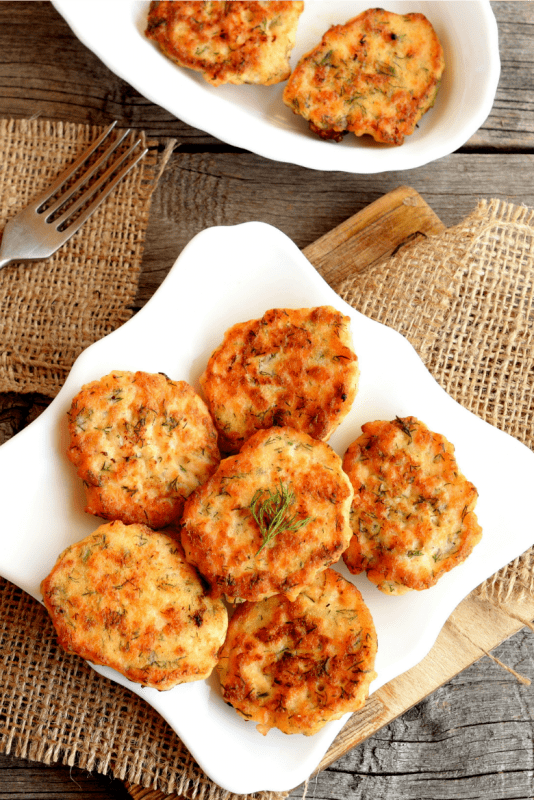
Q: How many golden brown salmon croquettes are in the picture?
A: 8